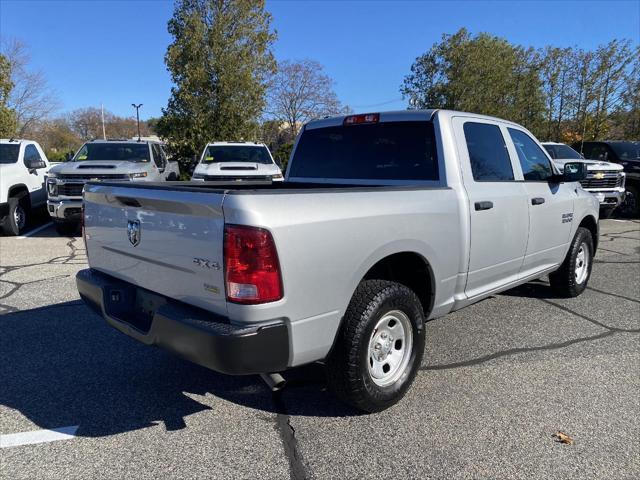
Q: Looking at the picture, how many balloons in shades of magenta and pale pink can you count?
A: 0